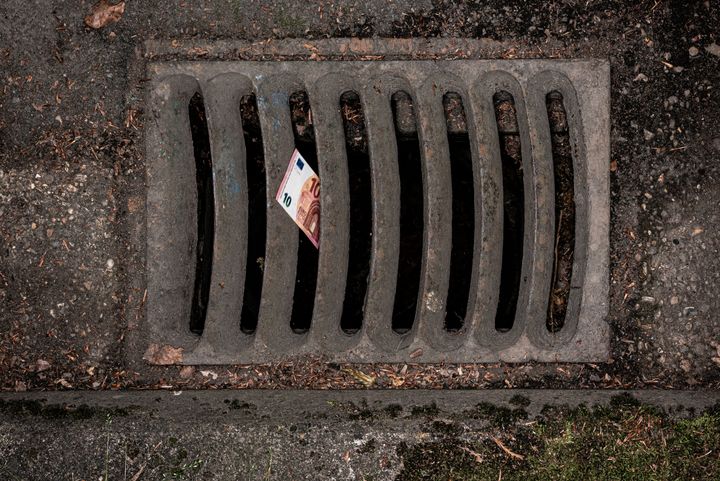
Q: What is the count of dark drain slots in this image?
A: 8